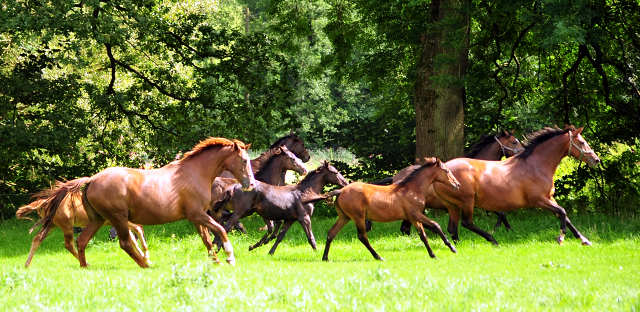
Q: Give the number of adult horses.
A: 4